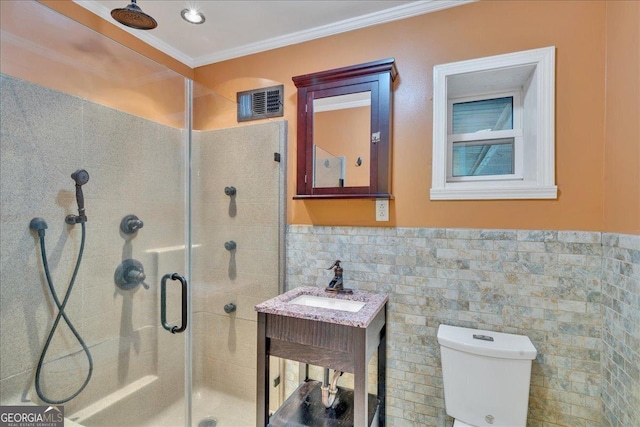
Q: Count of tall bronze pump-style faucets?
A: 1